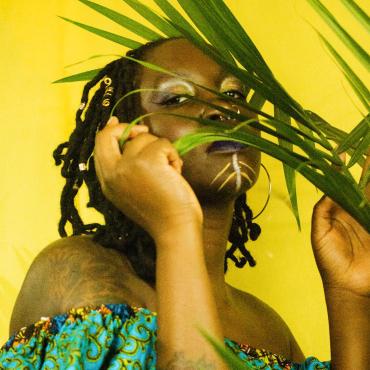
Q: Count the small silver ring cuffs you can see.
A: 2